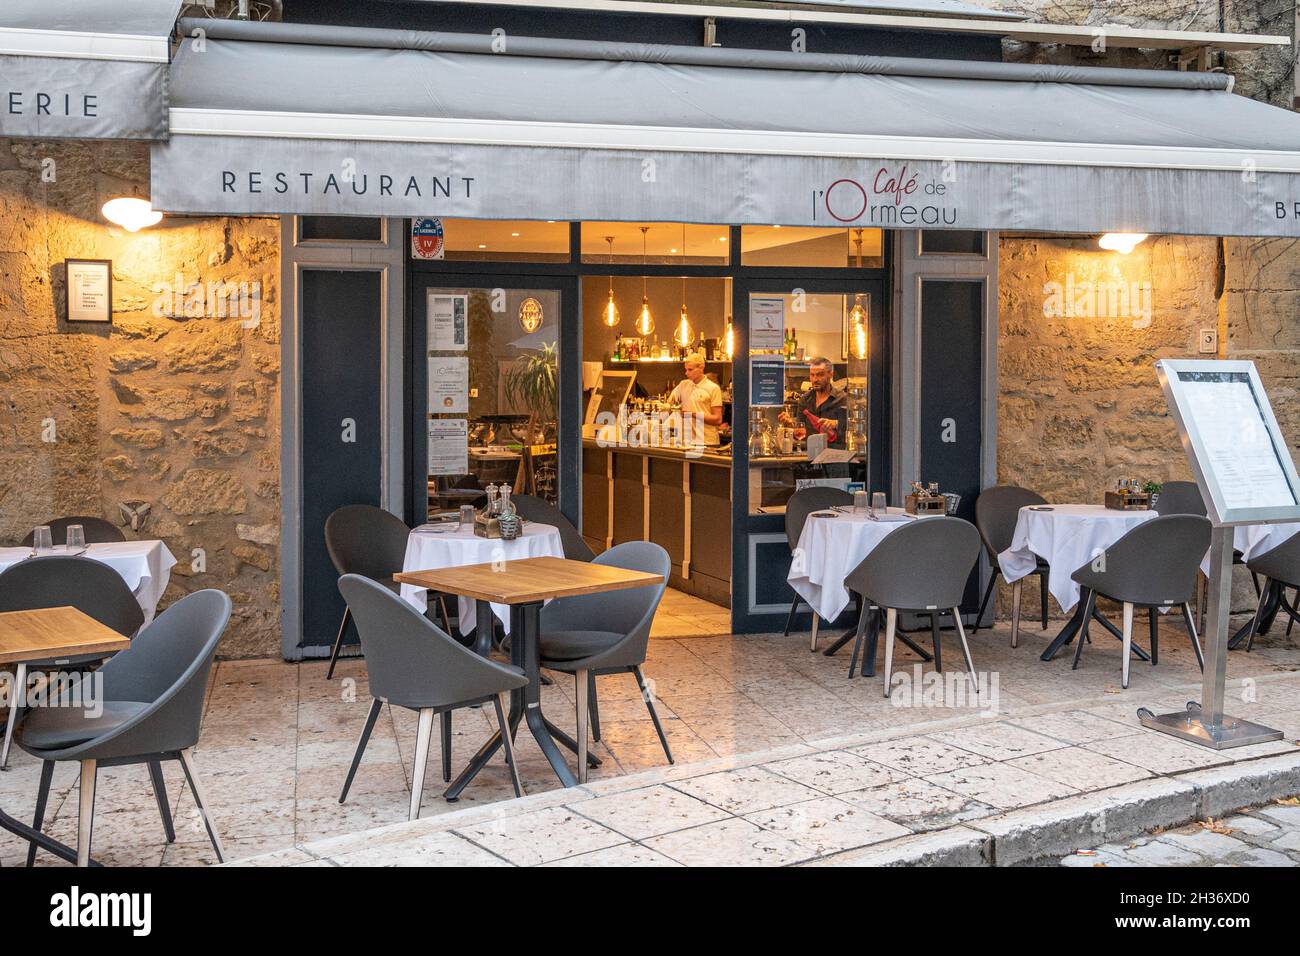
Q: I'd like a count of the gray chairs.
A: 13